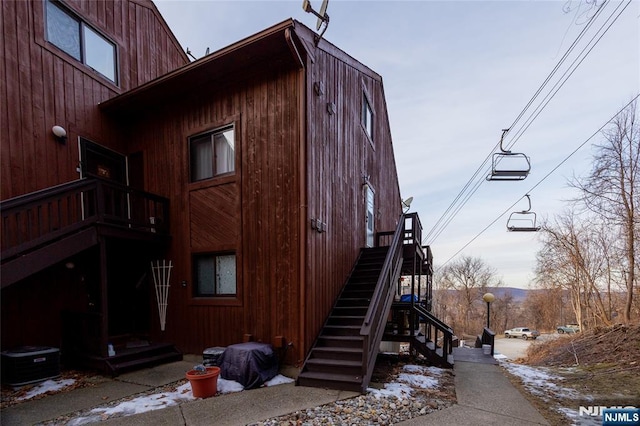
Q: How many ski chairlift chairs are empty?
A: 2